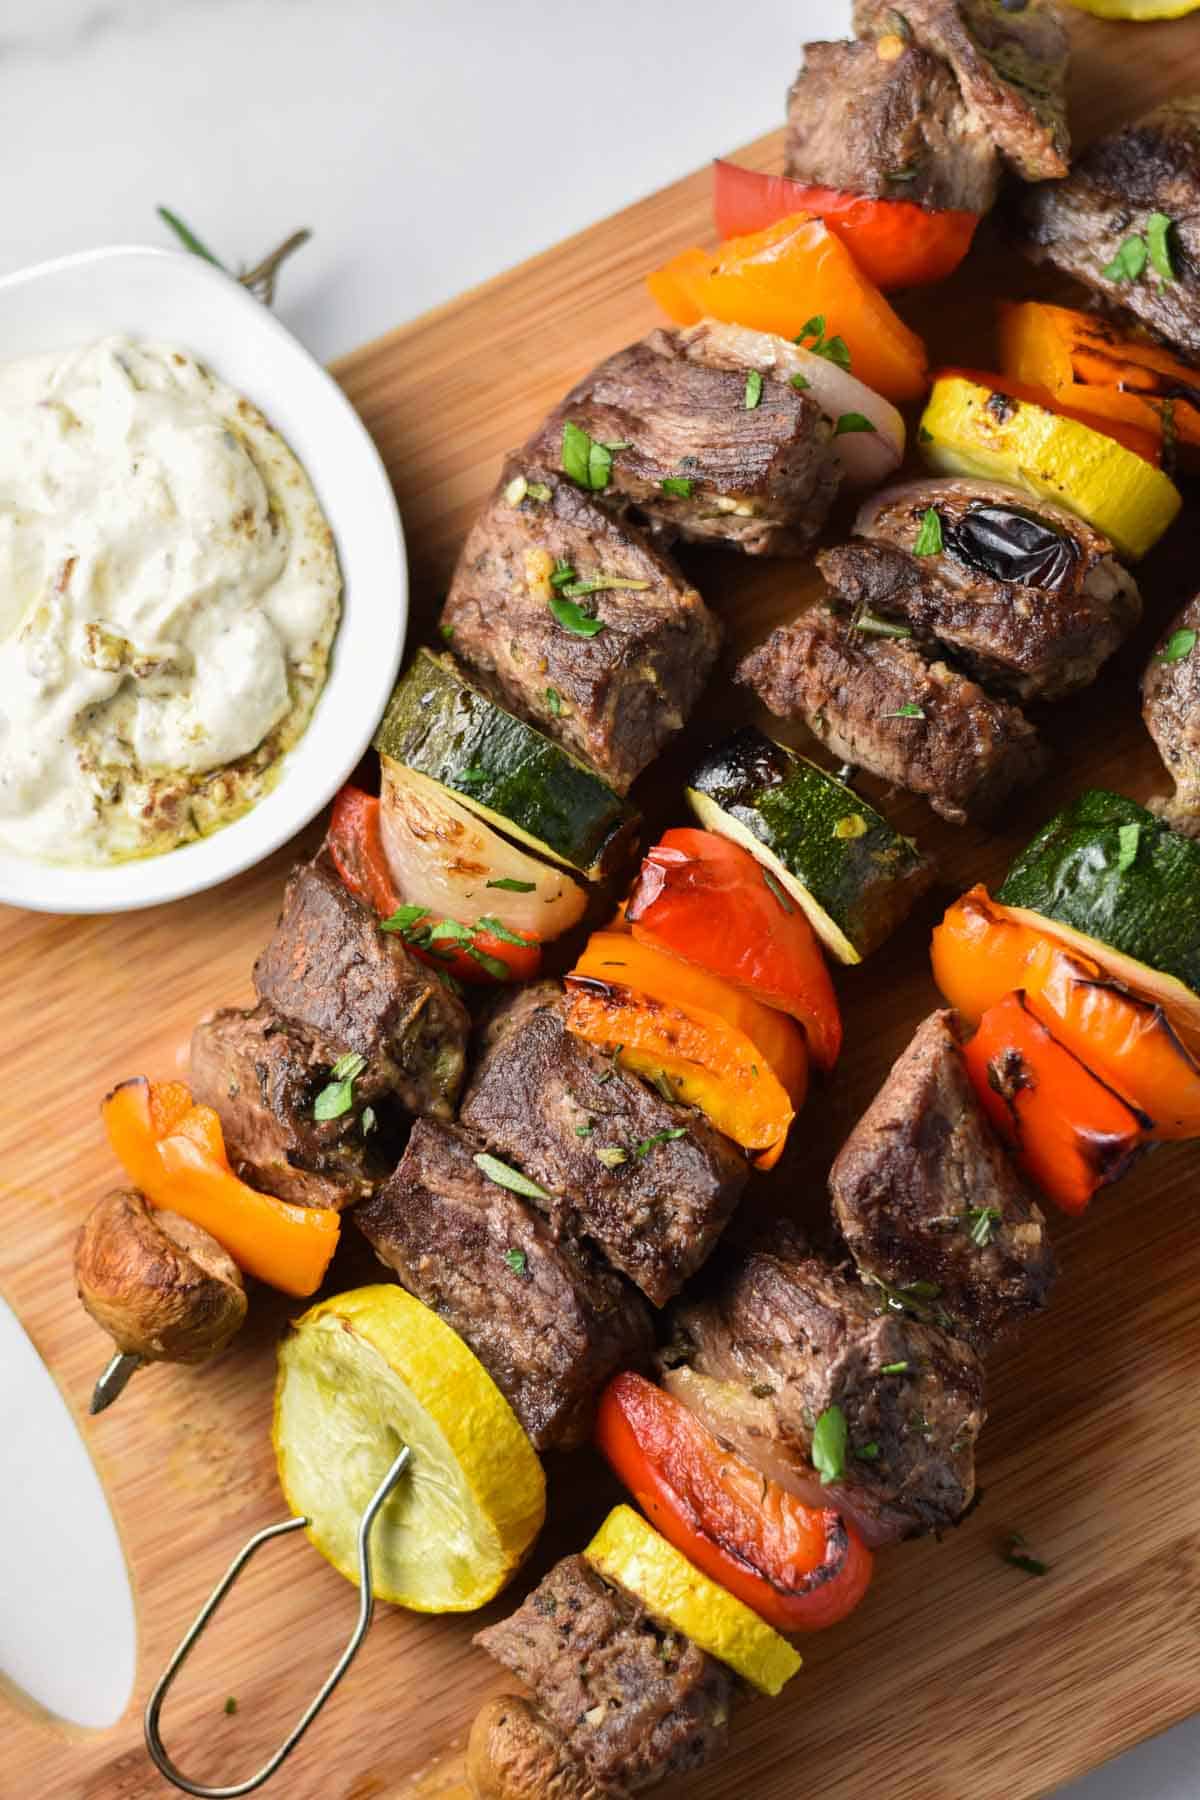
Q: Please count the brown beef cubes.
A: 15